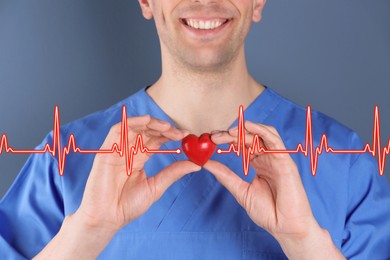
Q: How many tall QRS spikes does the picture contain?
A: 5